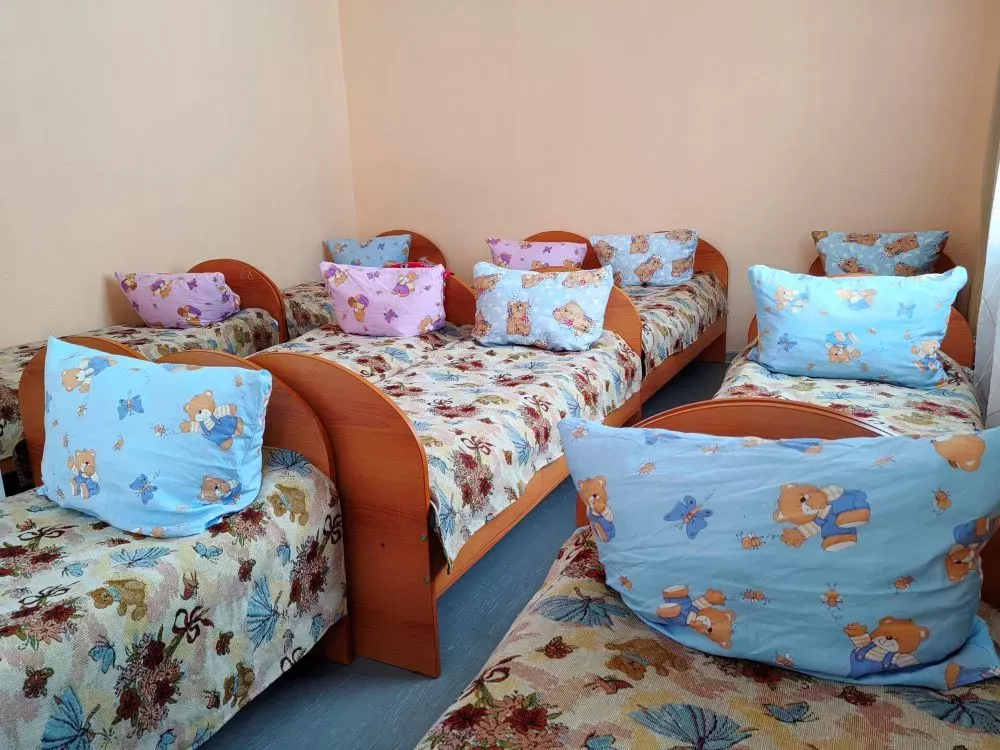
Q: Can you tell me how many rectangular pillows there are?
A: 10